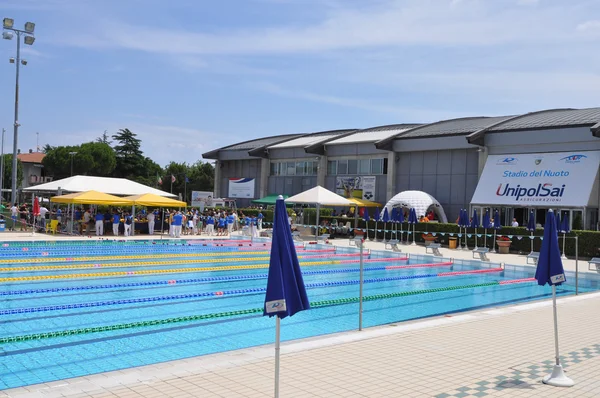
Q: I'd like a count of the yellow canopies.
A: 3